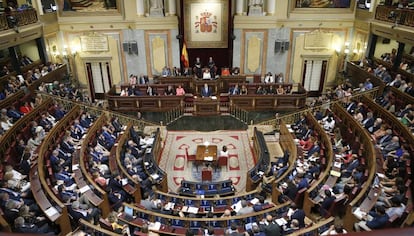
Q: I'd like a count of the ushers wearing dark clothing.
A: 2